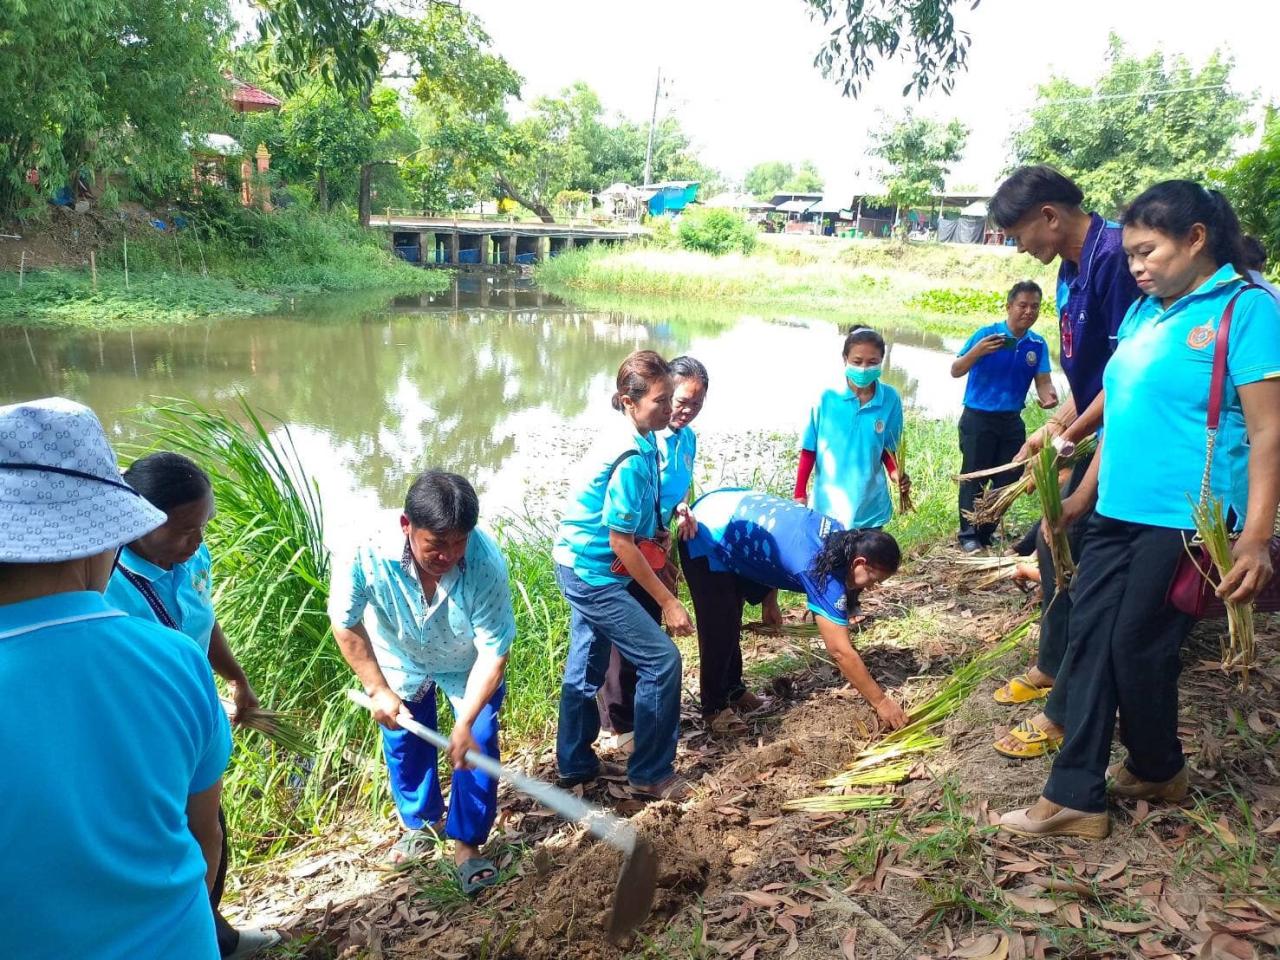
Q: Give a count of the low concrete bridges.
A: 1